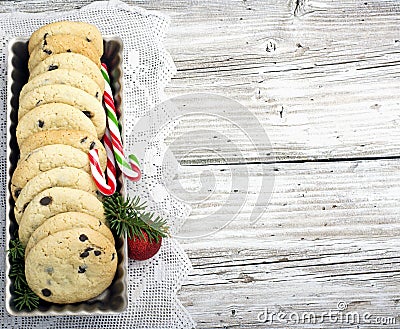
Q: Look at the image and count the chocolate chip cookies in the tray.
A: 12